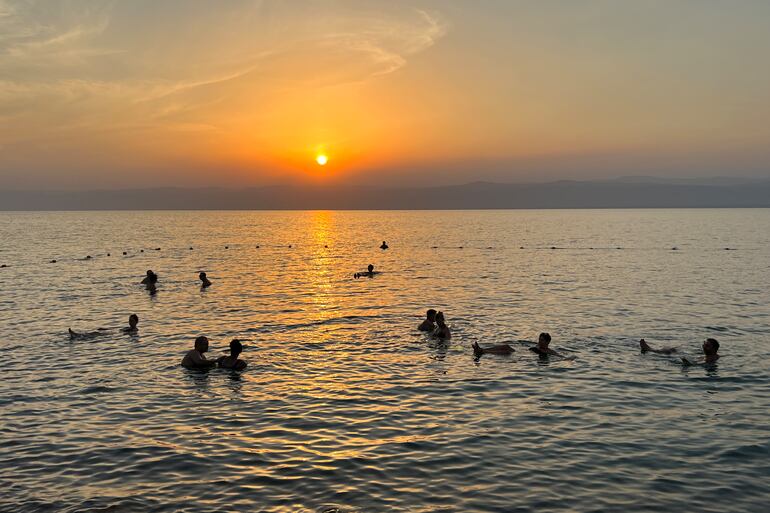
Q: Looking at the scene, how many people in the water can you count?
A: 12